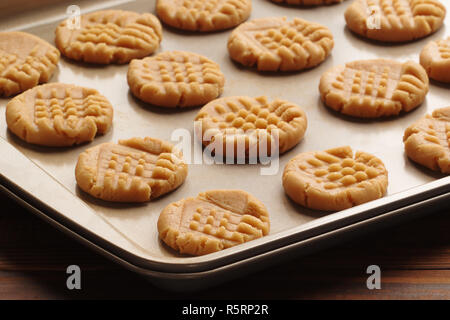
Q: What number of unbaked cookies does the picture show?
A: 15